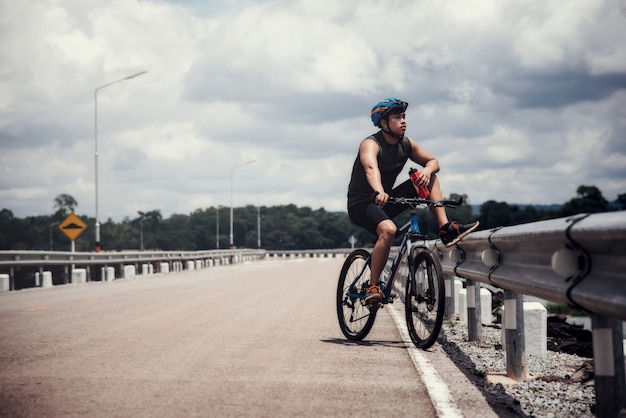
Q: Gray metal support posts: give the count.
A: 4